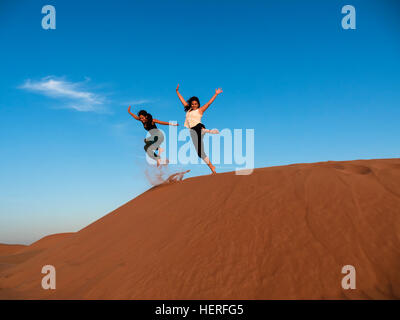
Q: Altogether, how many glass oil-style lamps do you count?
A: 0